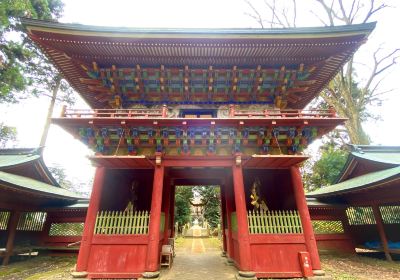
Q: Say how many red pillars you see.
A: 4